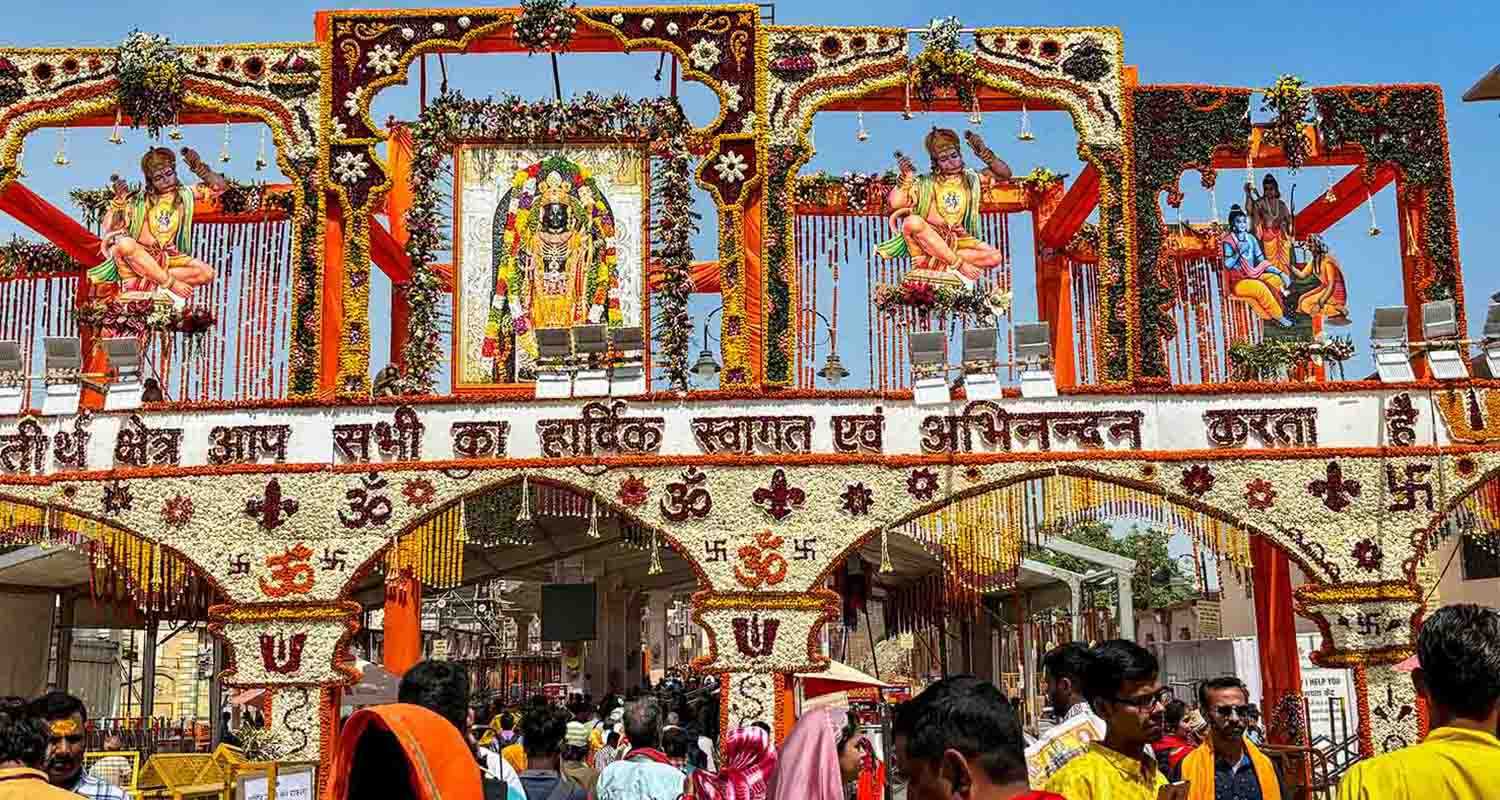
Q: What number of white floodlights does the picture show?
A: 12